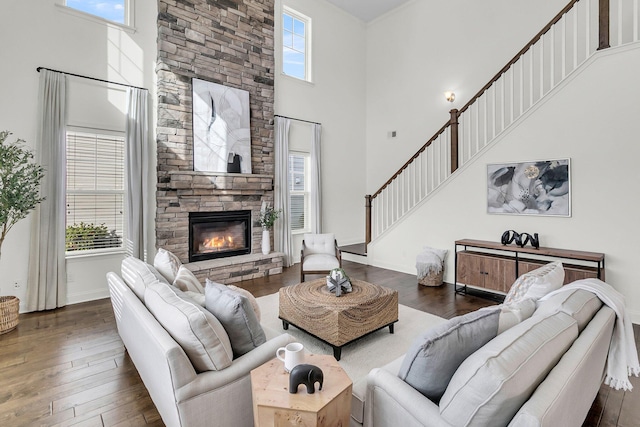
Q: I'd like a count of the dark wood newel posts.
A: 3